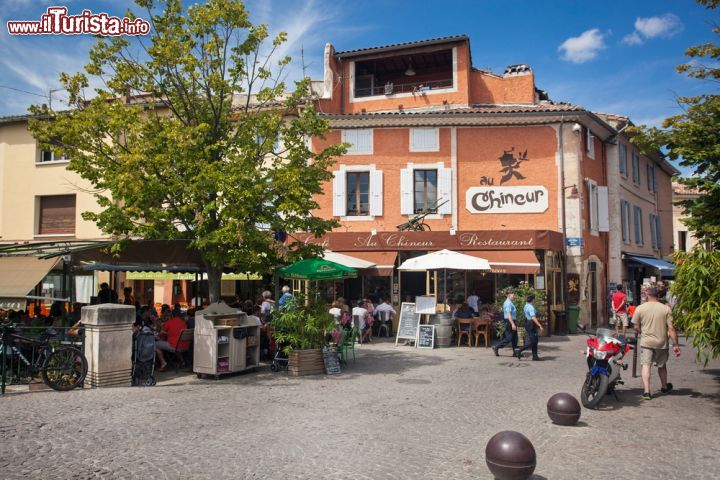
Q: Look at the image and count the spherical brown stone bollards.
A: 2